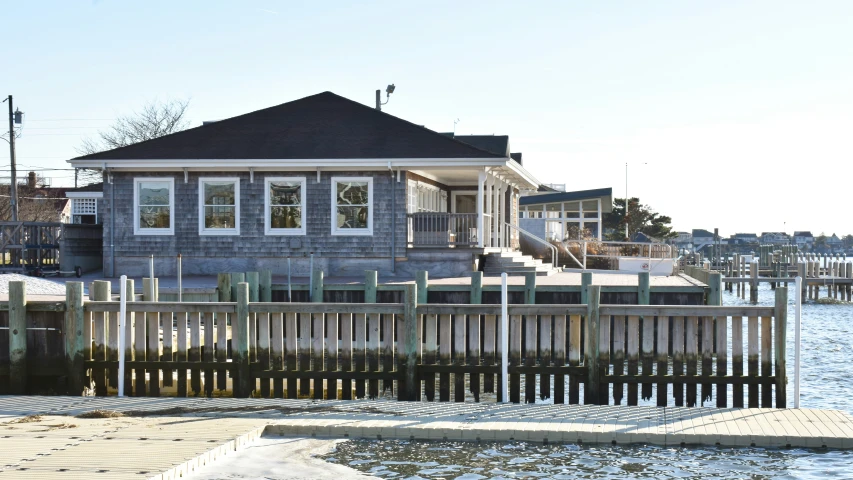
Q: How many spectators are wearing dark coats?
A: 0